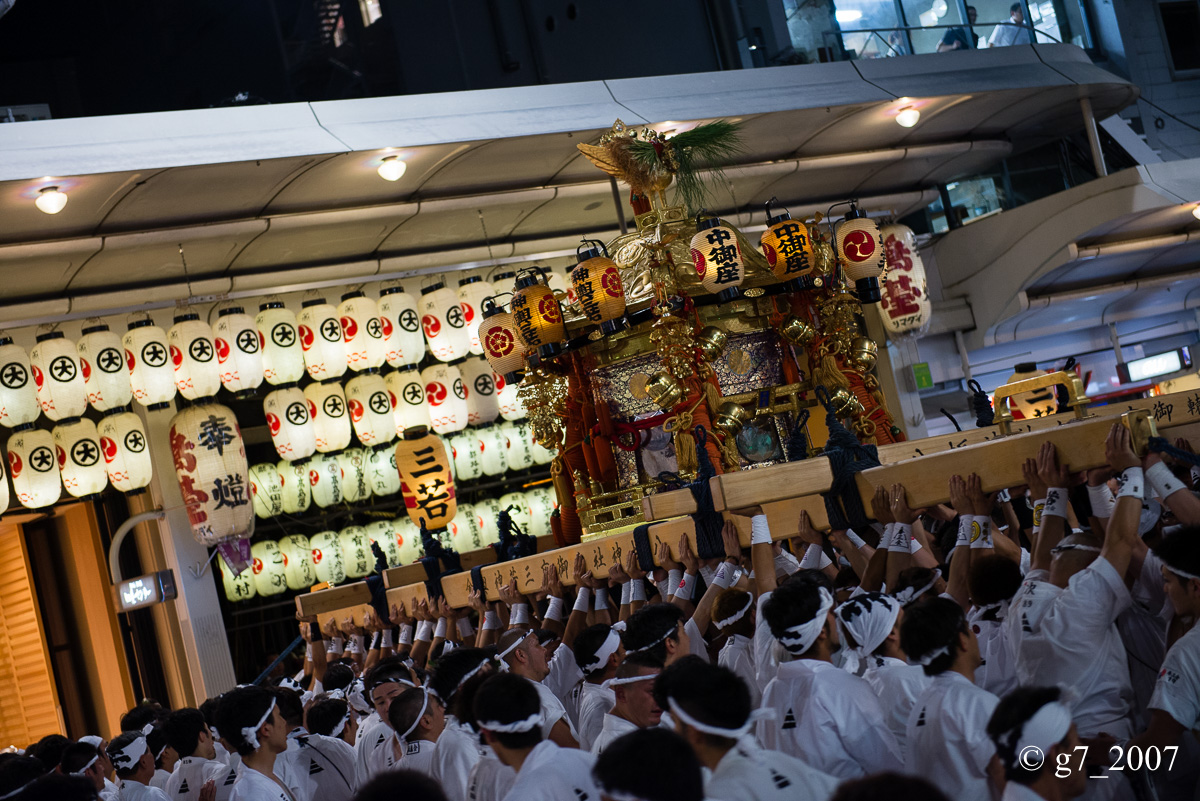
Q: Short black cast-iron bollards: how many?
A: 0